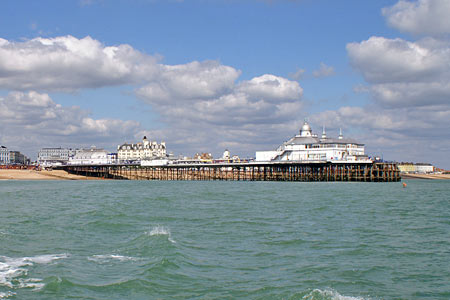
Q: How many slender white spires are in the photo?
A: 2